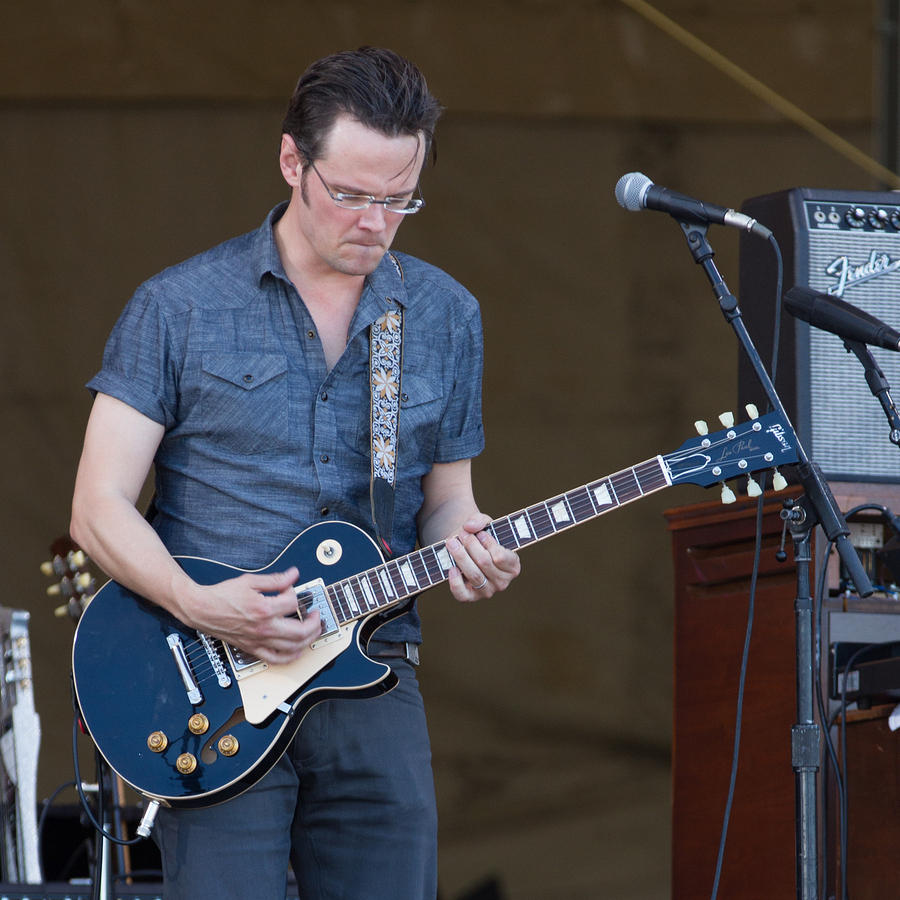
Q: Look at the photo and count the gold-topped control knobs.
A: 4